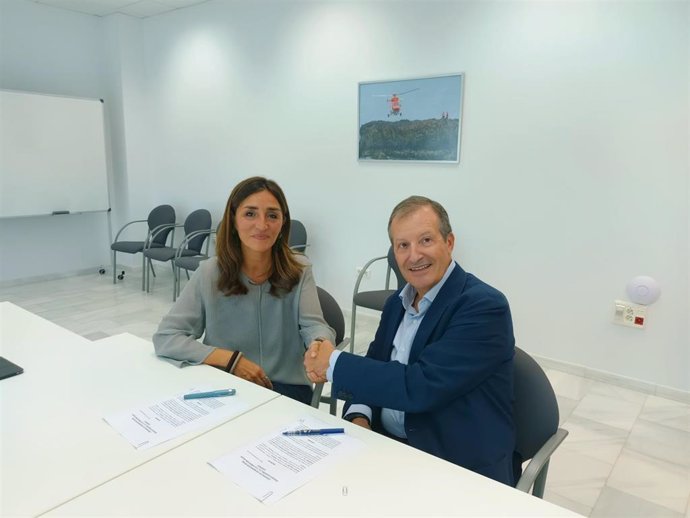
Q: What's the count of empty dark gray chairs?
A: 5